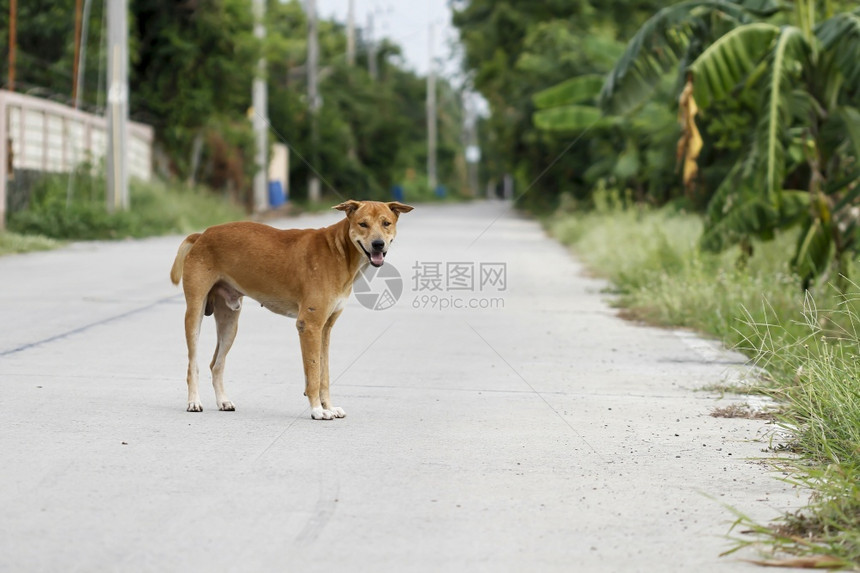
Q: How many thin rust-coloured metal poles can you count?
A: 2